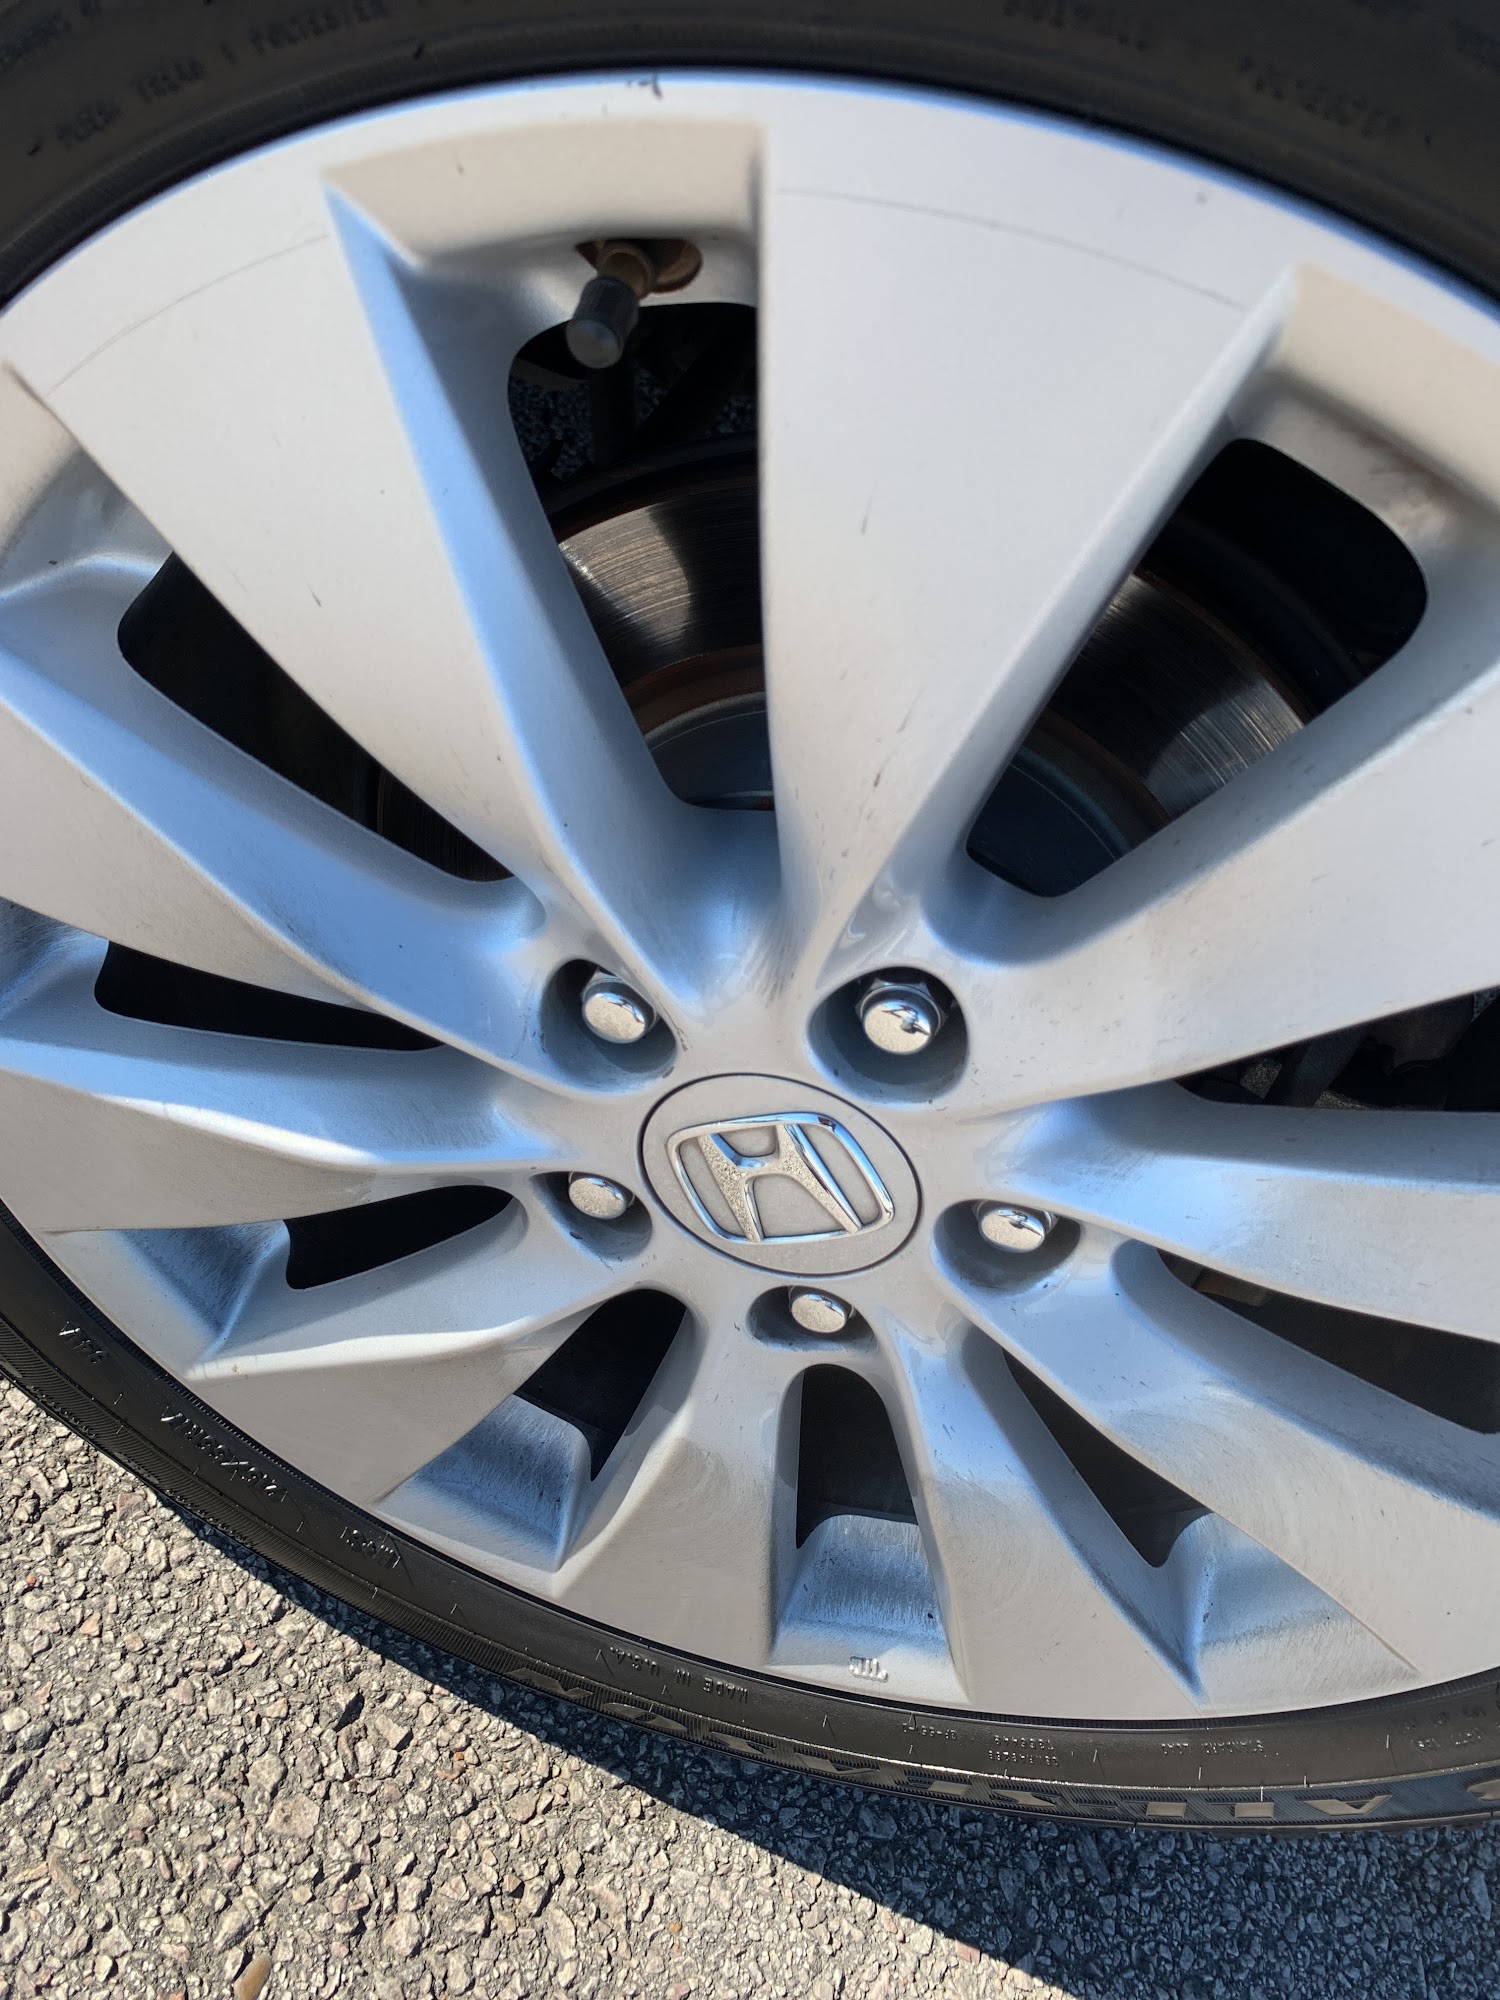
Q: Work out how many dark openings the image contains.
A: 10